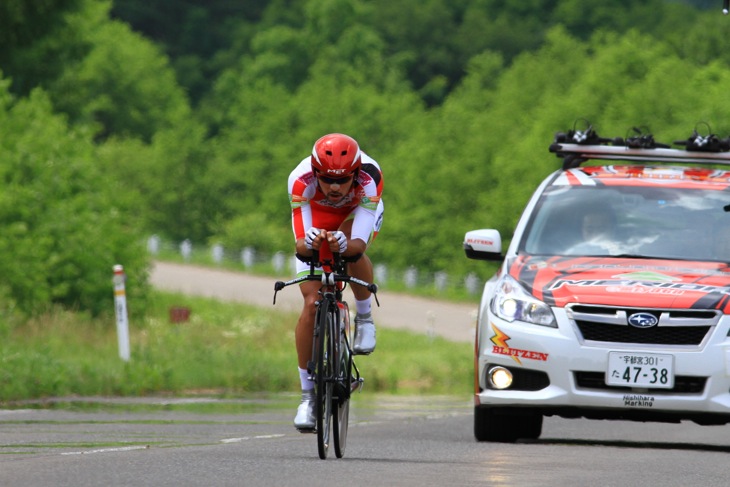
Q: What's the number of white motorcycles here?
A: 0